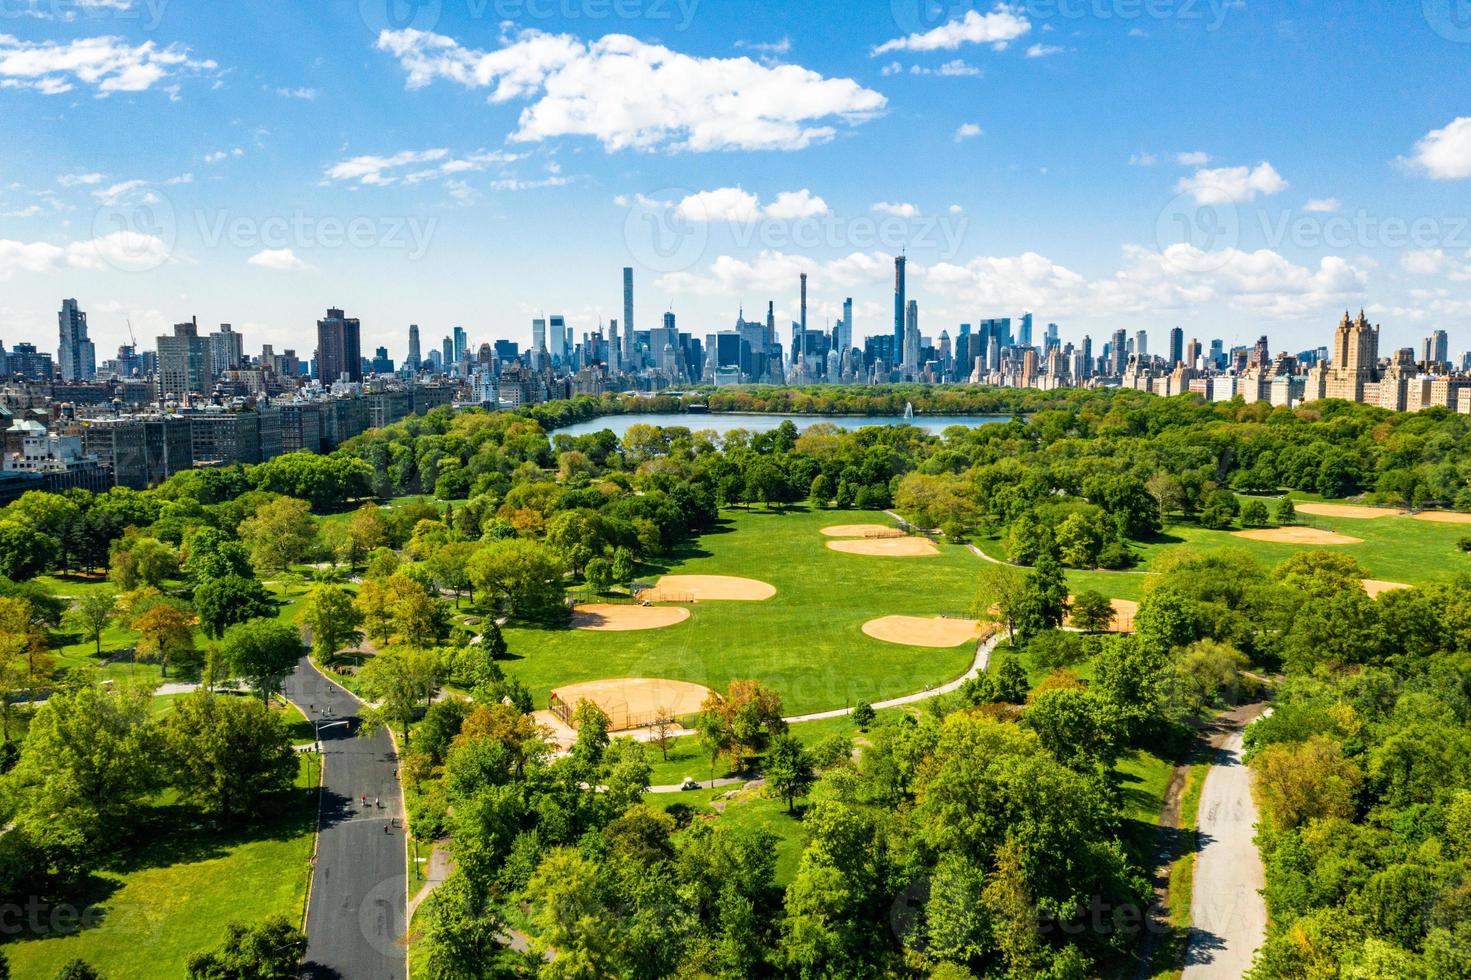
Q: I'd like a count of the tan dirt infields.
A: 11